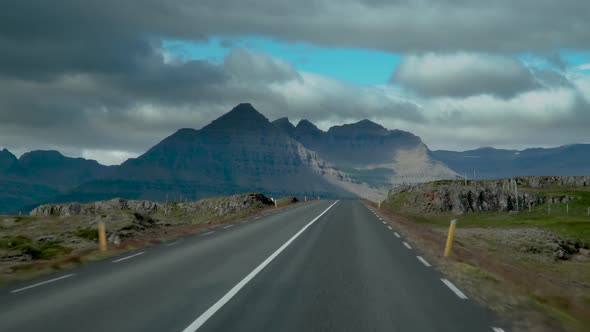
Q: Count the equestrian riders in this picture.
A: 0